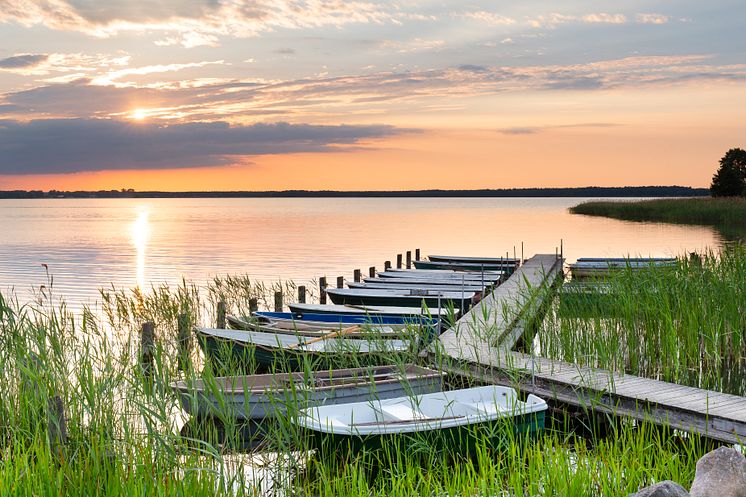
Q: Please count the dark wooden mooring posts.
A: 15